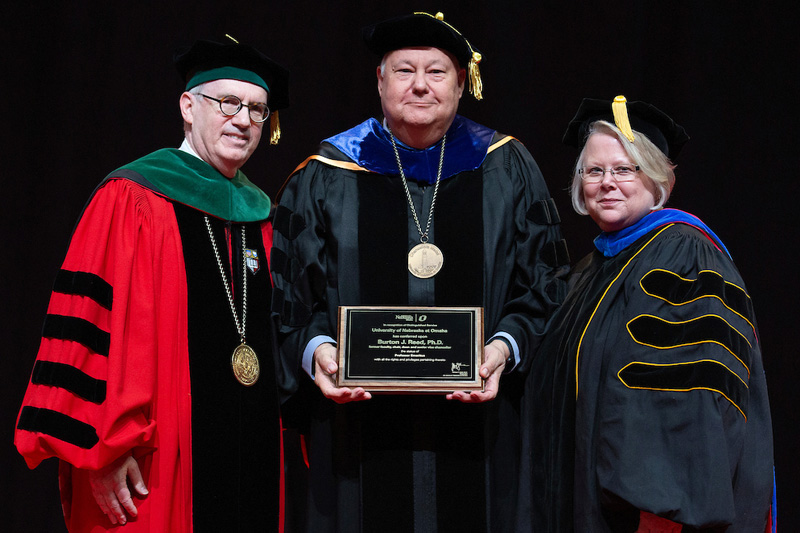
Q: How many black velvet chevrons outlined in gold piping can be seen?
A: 3